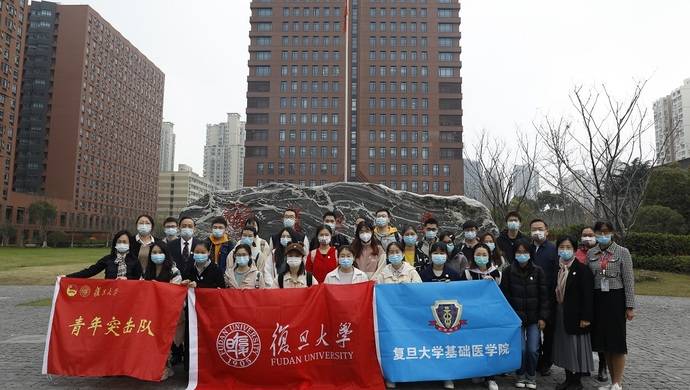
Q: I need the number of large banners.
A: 3